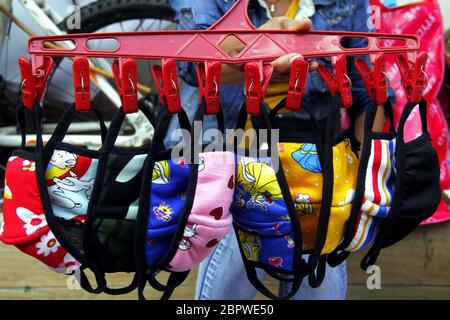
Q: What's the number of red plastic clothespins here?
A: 10